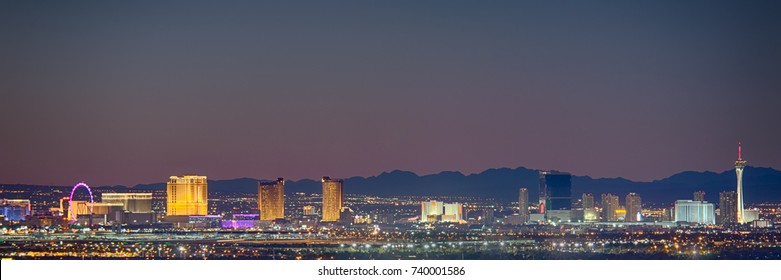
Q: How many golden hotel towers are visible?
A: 3